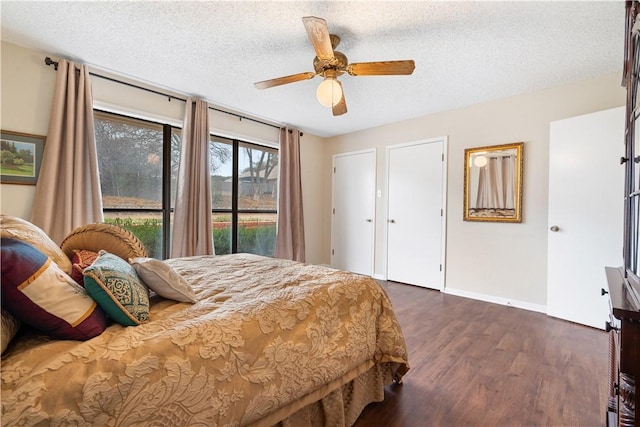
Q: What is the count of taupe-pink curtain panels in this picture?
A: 3